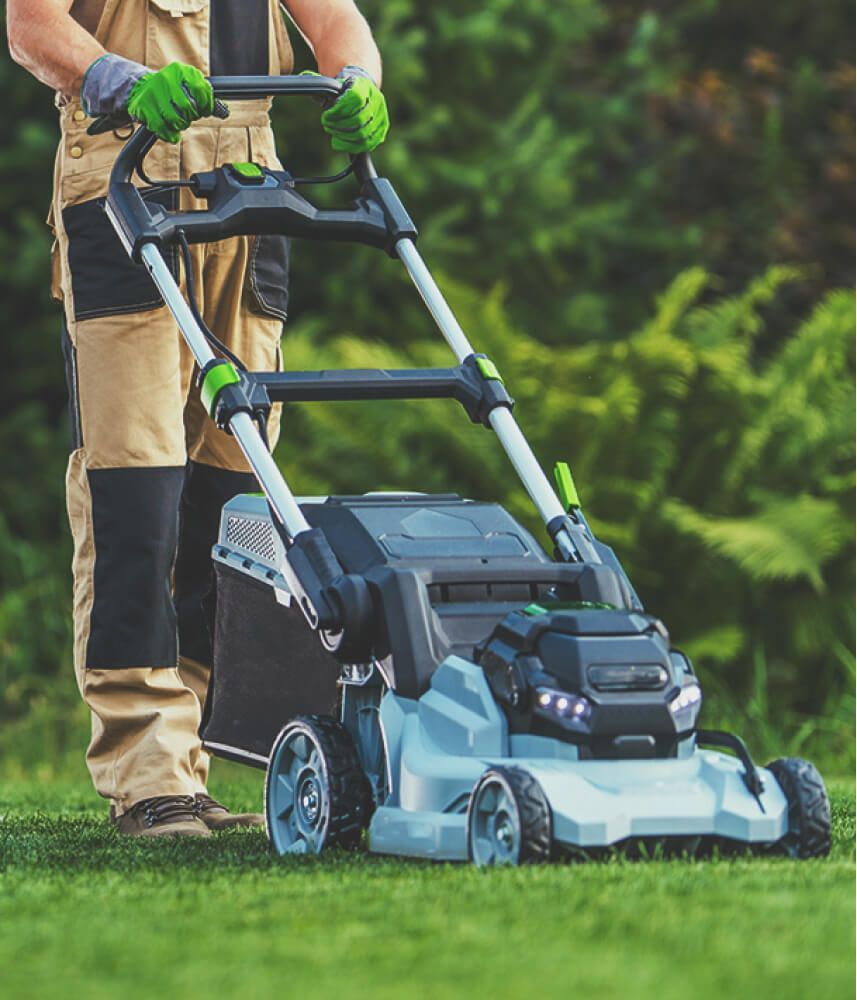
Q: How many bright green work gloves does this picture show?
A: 2